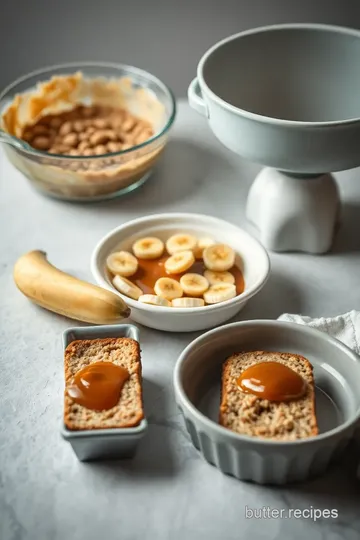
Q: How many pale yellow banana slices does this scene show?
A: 13